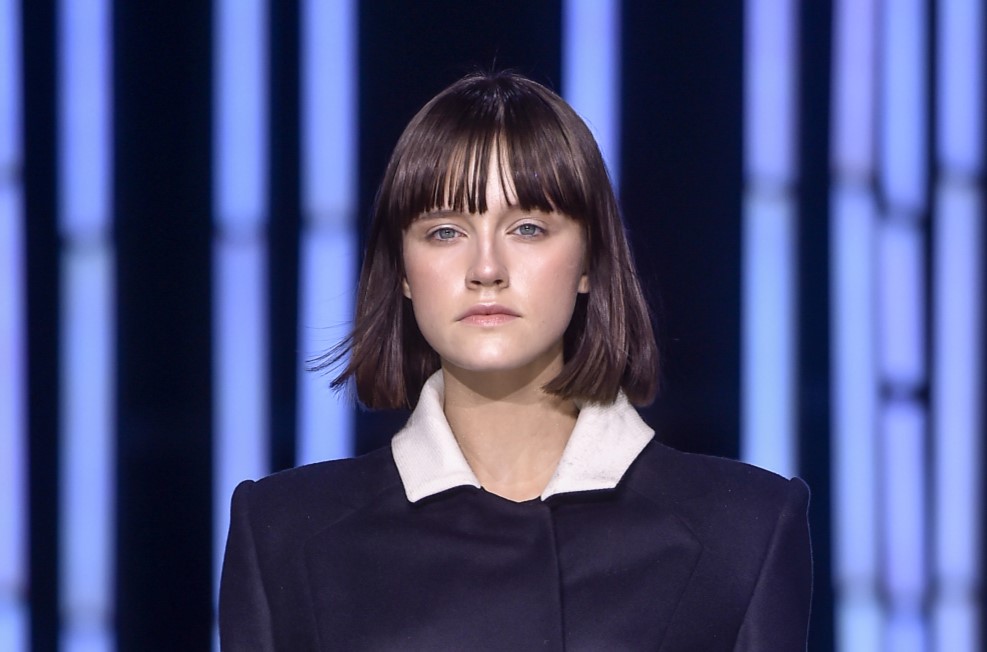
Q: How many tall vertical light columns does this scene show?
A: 9